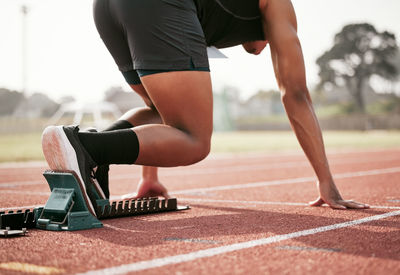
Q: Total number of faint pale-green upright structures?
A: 1